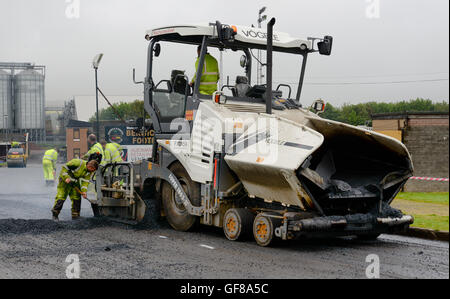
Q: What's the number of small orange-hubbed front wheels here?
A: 2